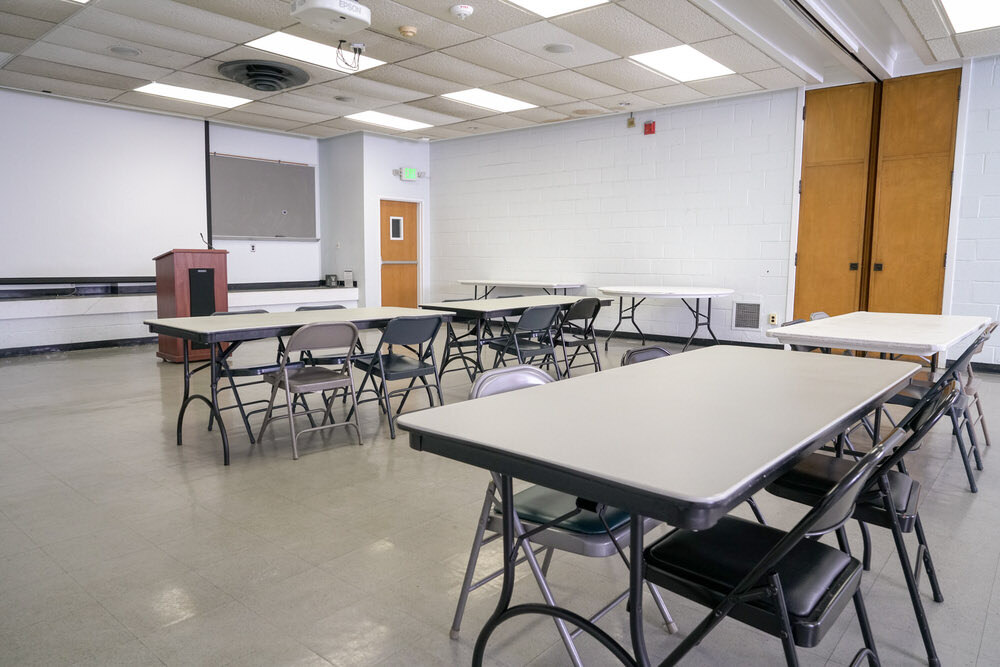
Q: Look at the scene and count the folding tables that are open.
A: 6